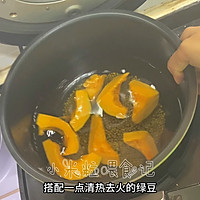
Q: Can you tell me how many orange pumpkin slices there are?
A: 8